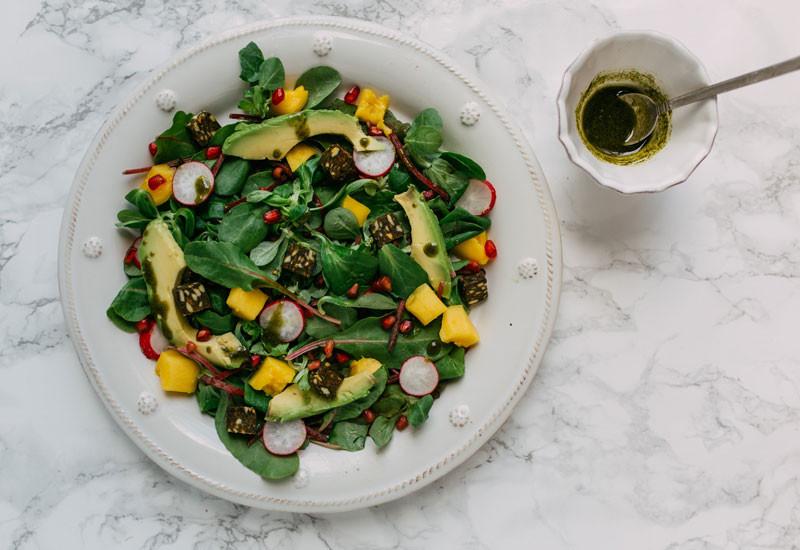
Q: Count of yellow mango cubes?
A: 12